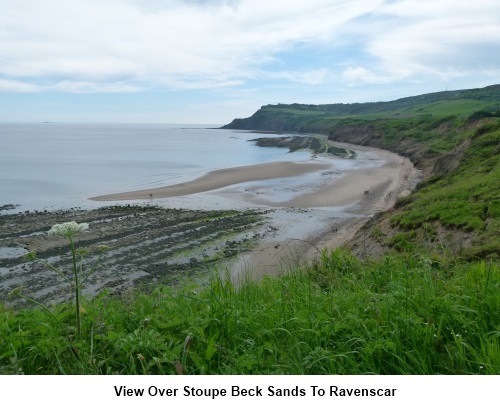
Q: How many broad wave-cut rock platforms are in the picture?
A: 2